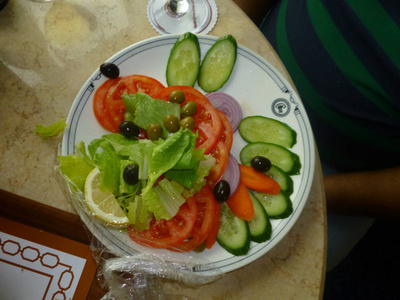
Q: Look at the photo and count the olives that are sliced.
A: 0